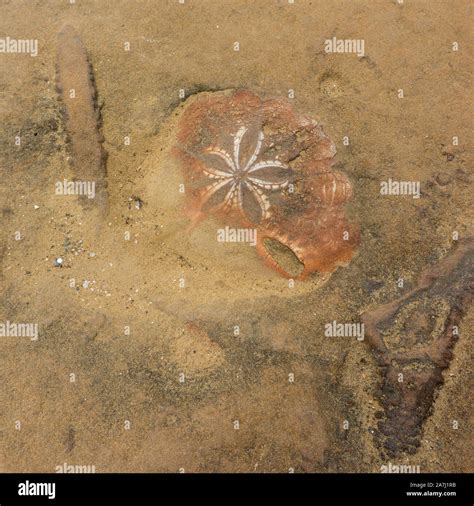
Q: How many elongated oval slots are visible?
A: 1